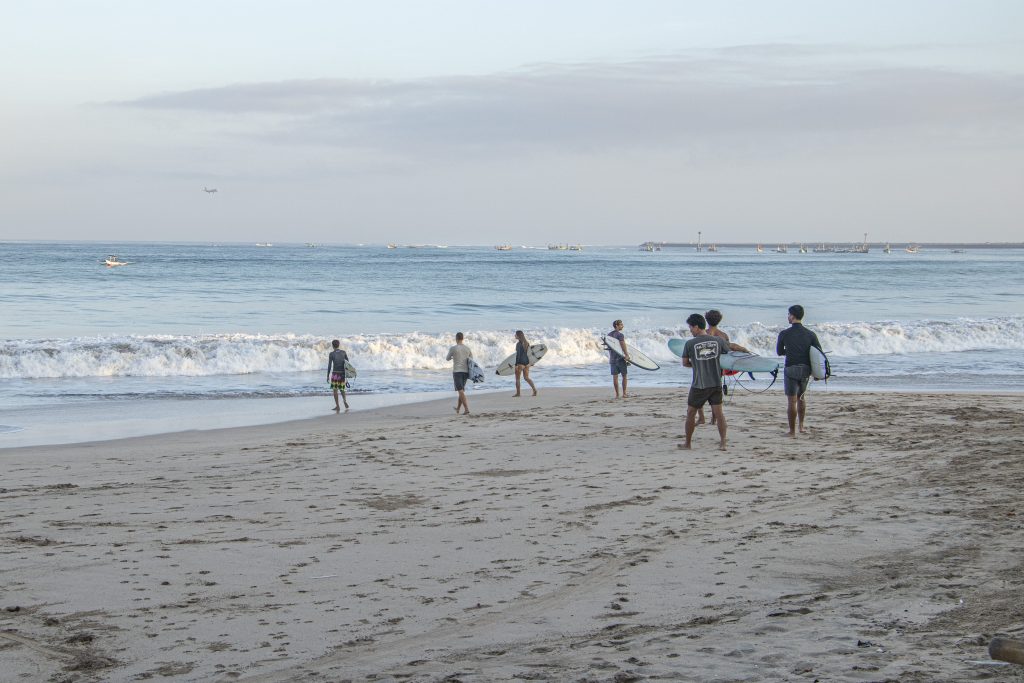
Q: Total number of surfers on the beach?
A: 7